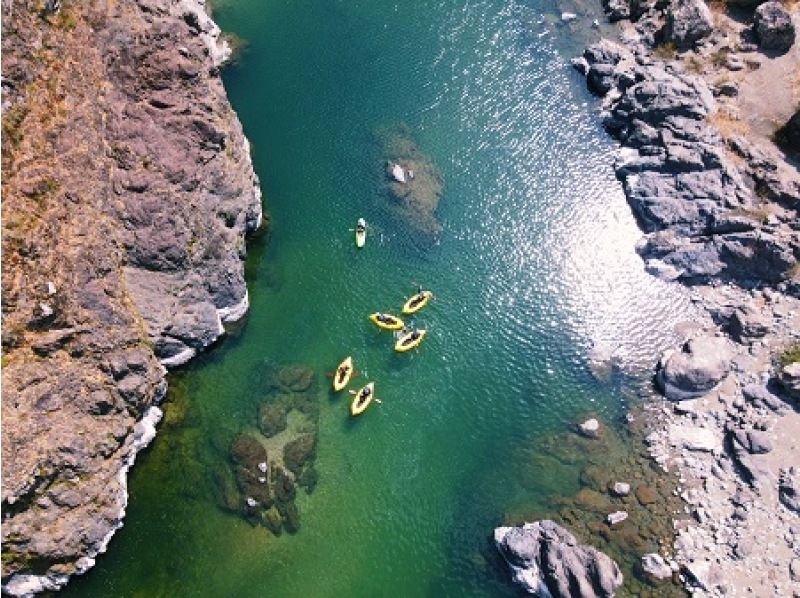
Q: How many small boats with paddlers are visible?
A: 6